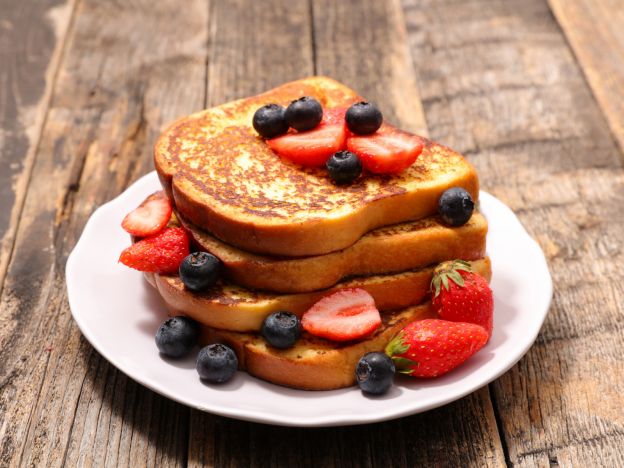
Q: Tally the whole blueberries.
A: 10